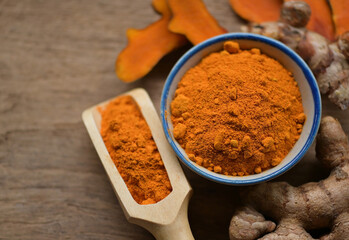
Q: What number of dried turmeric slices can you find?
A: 5